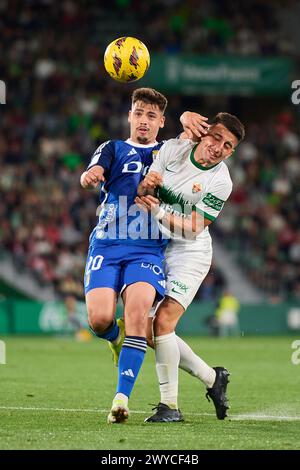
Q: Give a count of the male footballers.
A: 2